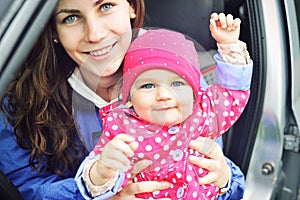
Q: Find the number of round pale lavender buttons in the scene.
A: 3